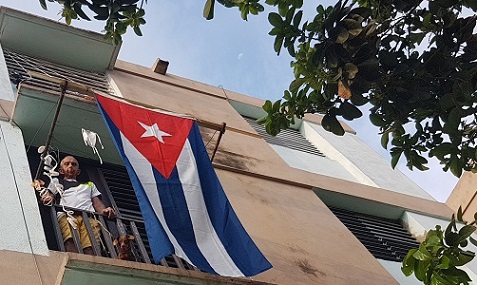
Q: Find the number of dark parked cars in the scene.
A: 0